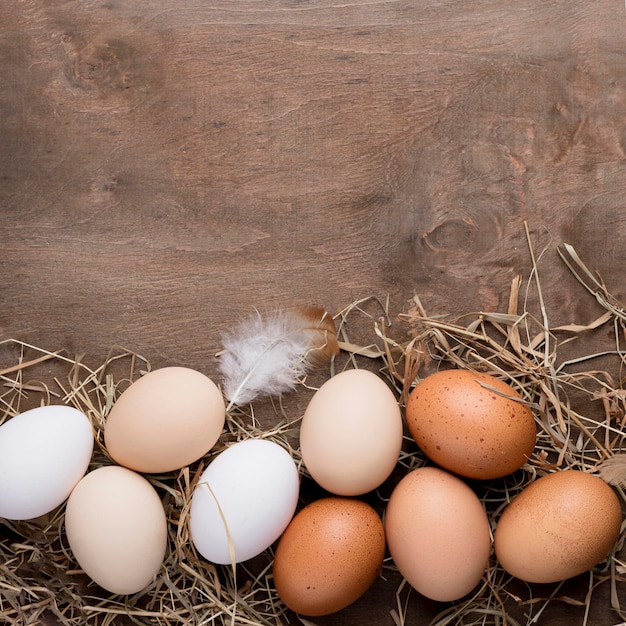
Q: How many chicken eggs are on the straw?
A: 9